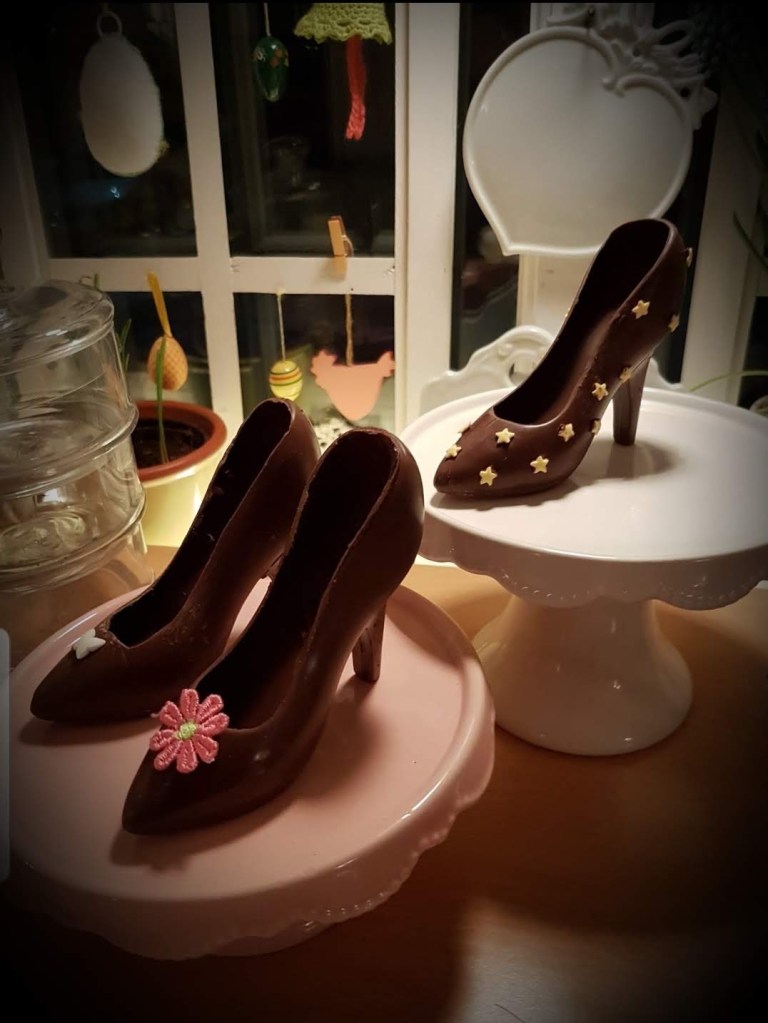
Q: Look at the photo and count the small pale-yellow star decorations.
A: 12